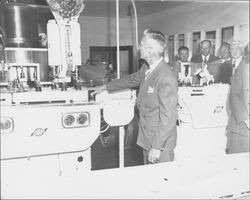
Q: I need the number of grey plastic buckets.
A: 0